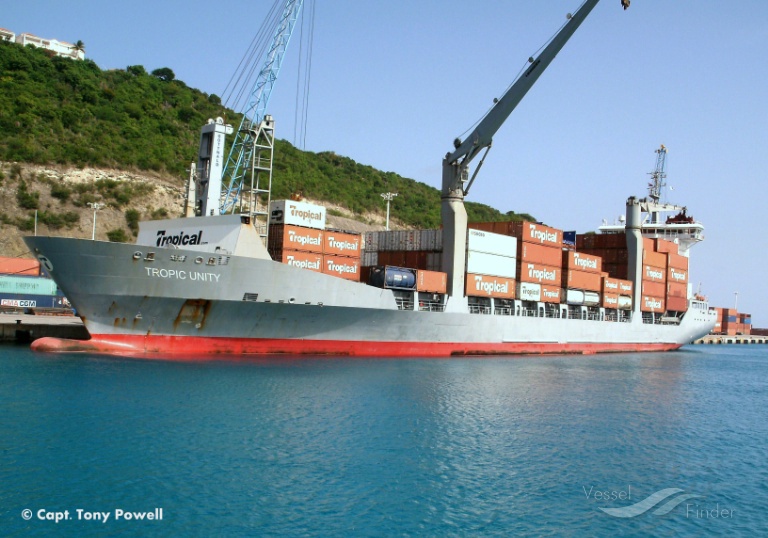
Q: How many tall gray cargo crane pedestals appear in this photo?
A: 2